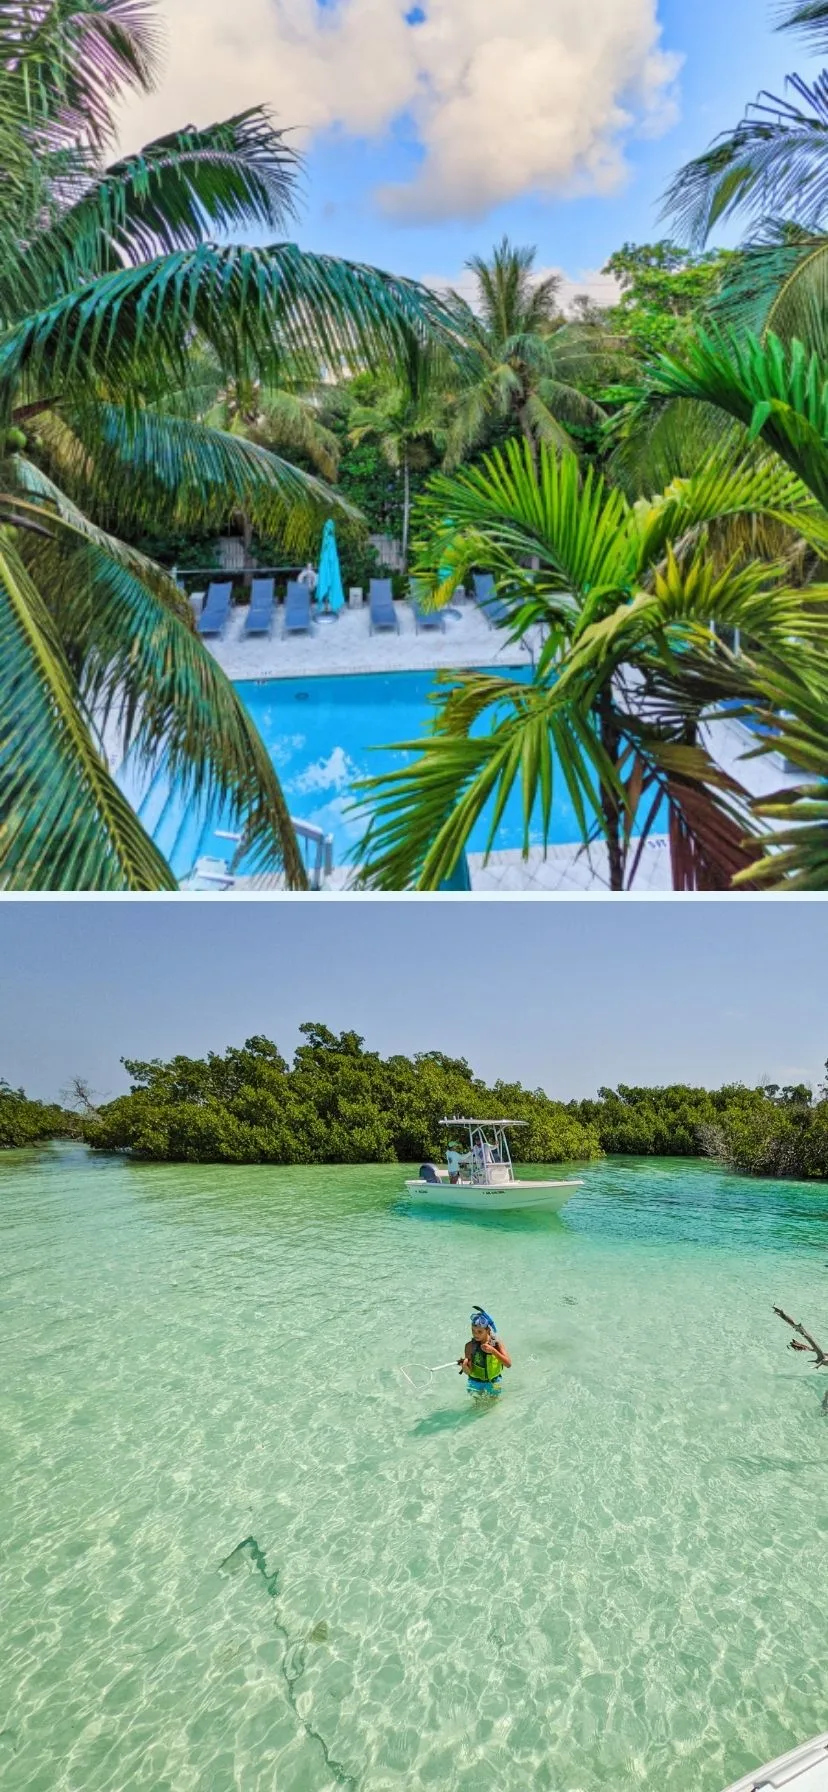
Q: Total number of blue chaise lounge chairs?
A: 6